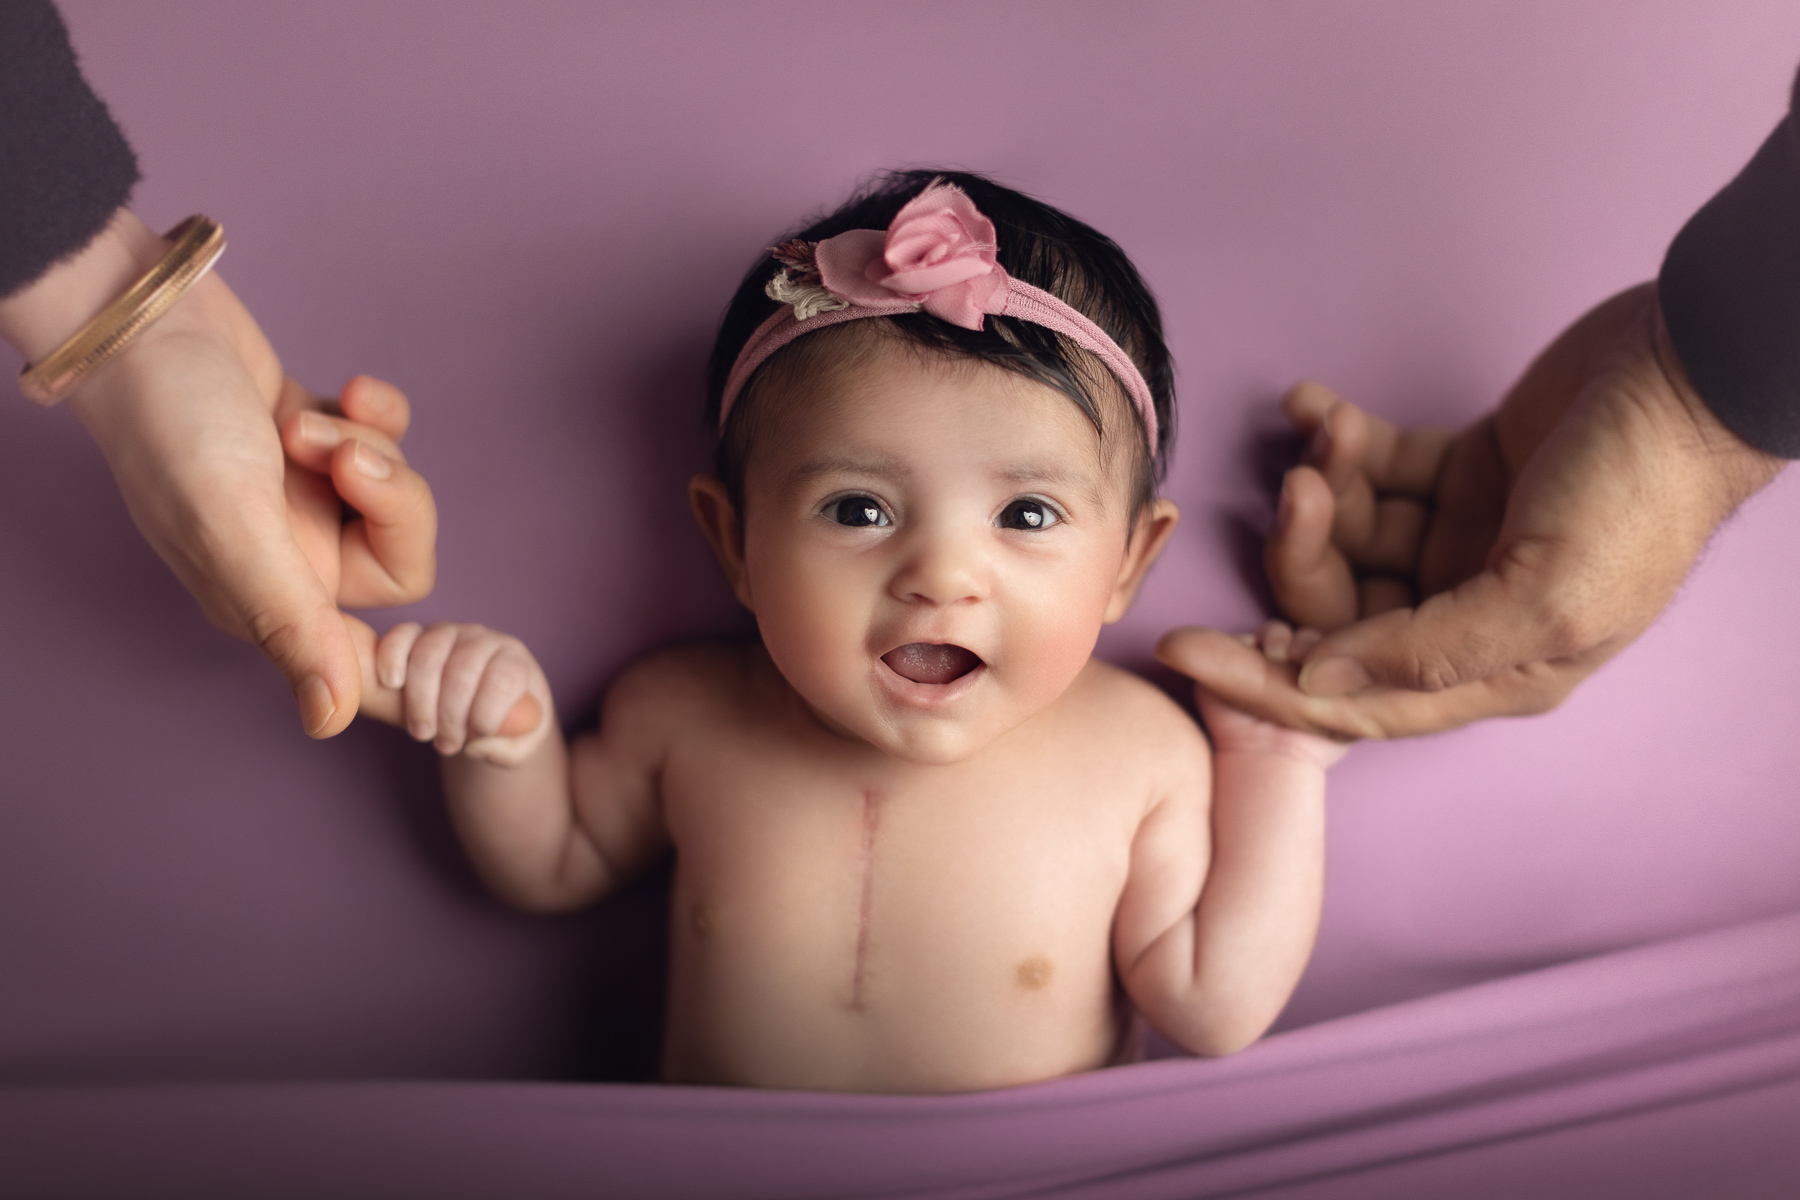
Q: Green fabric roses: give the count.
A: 0